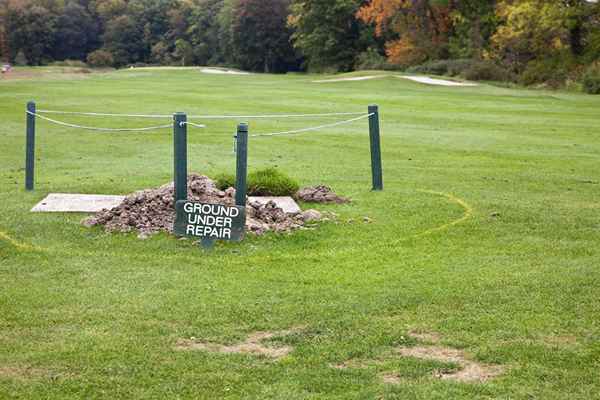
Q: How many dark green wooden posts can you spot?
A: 4